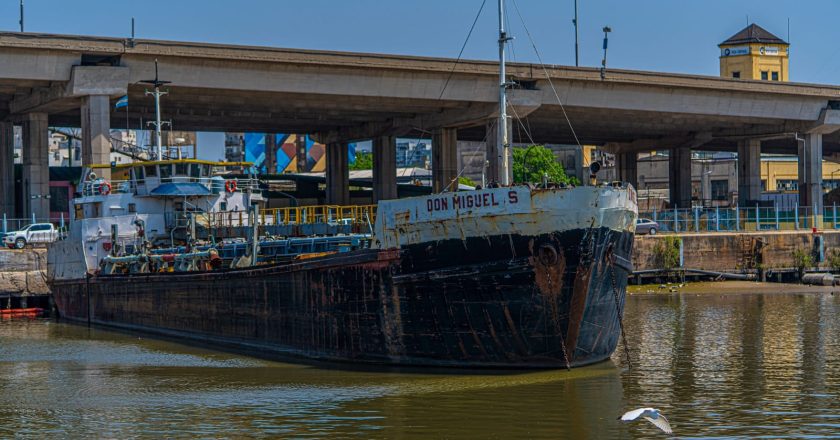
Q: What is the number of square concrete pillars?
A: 11